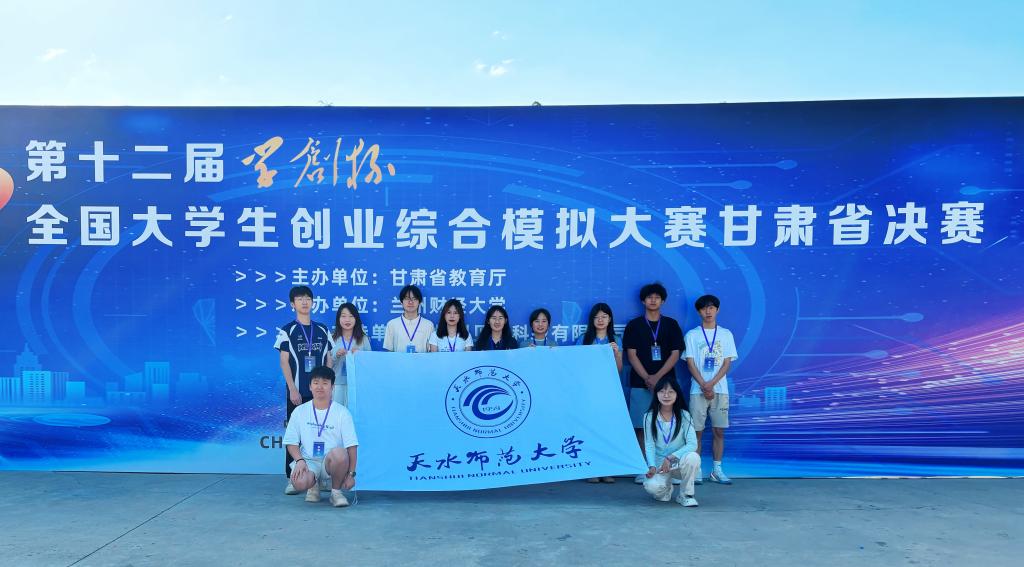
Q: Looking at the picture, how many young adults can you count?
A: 11